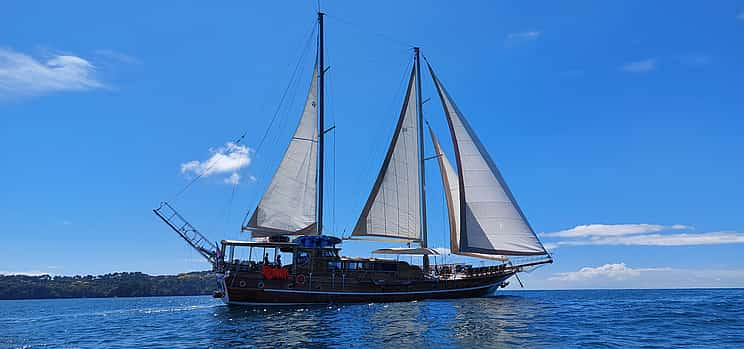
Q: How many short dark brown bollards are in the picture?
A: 0